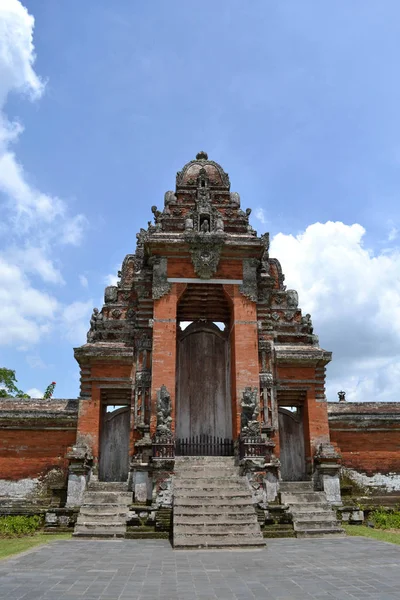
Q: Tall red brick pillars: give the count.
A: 2